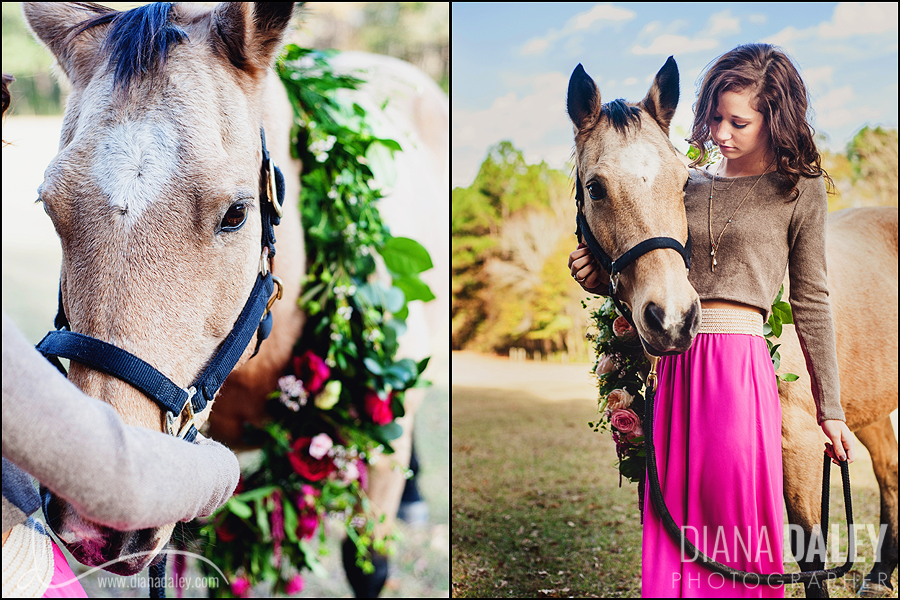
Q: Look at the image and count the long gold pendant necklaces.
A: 1